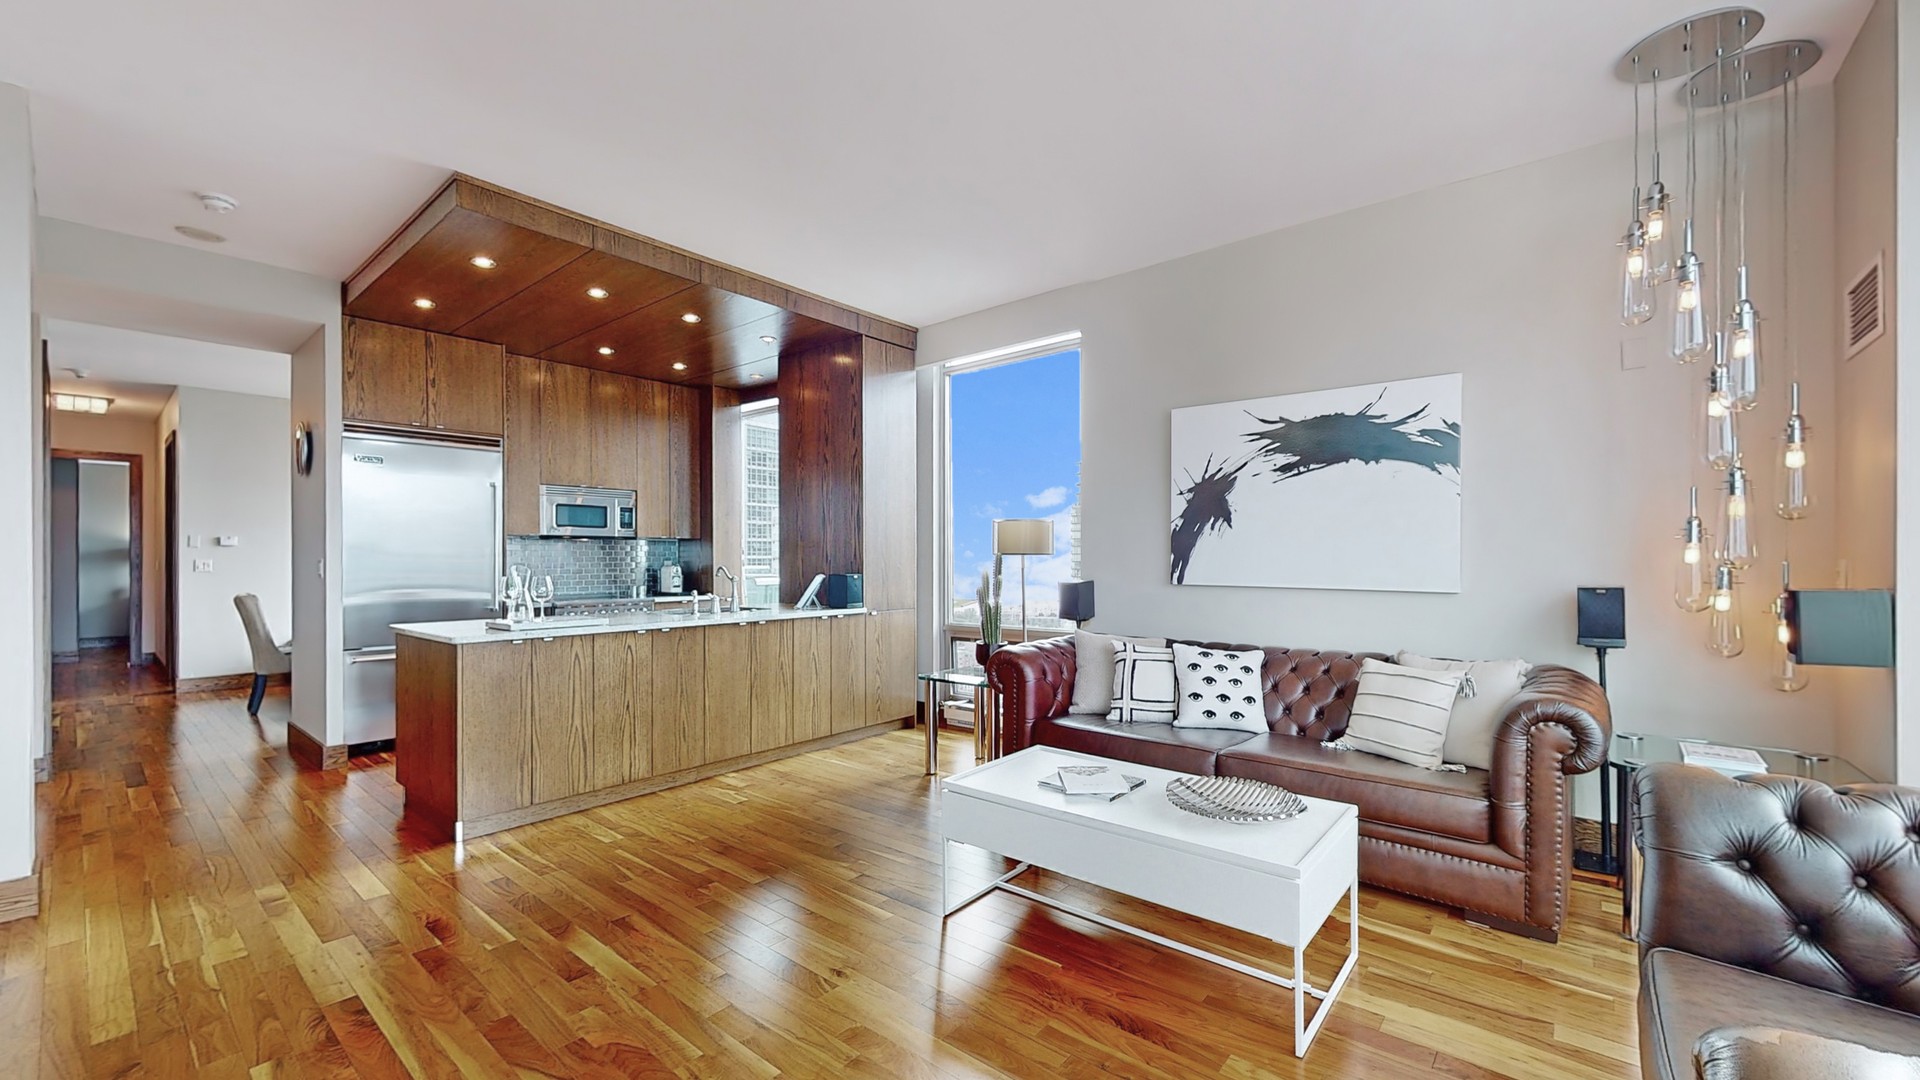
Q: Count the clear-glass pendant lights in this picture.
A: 10